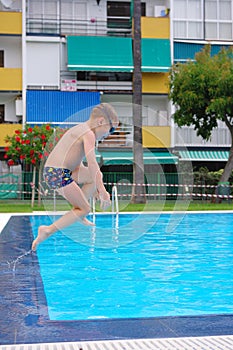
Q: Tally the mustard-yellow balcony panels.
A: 6